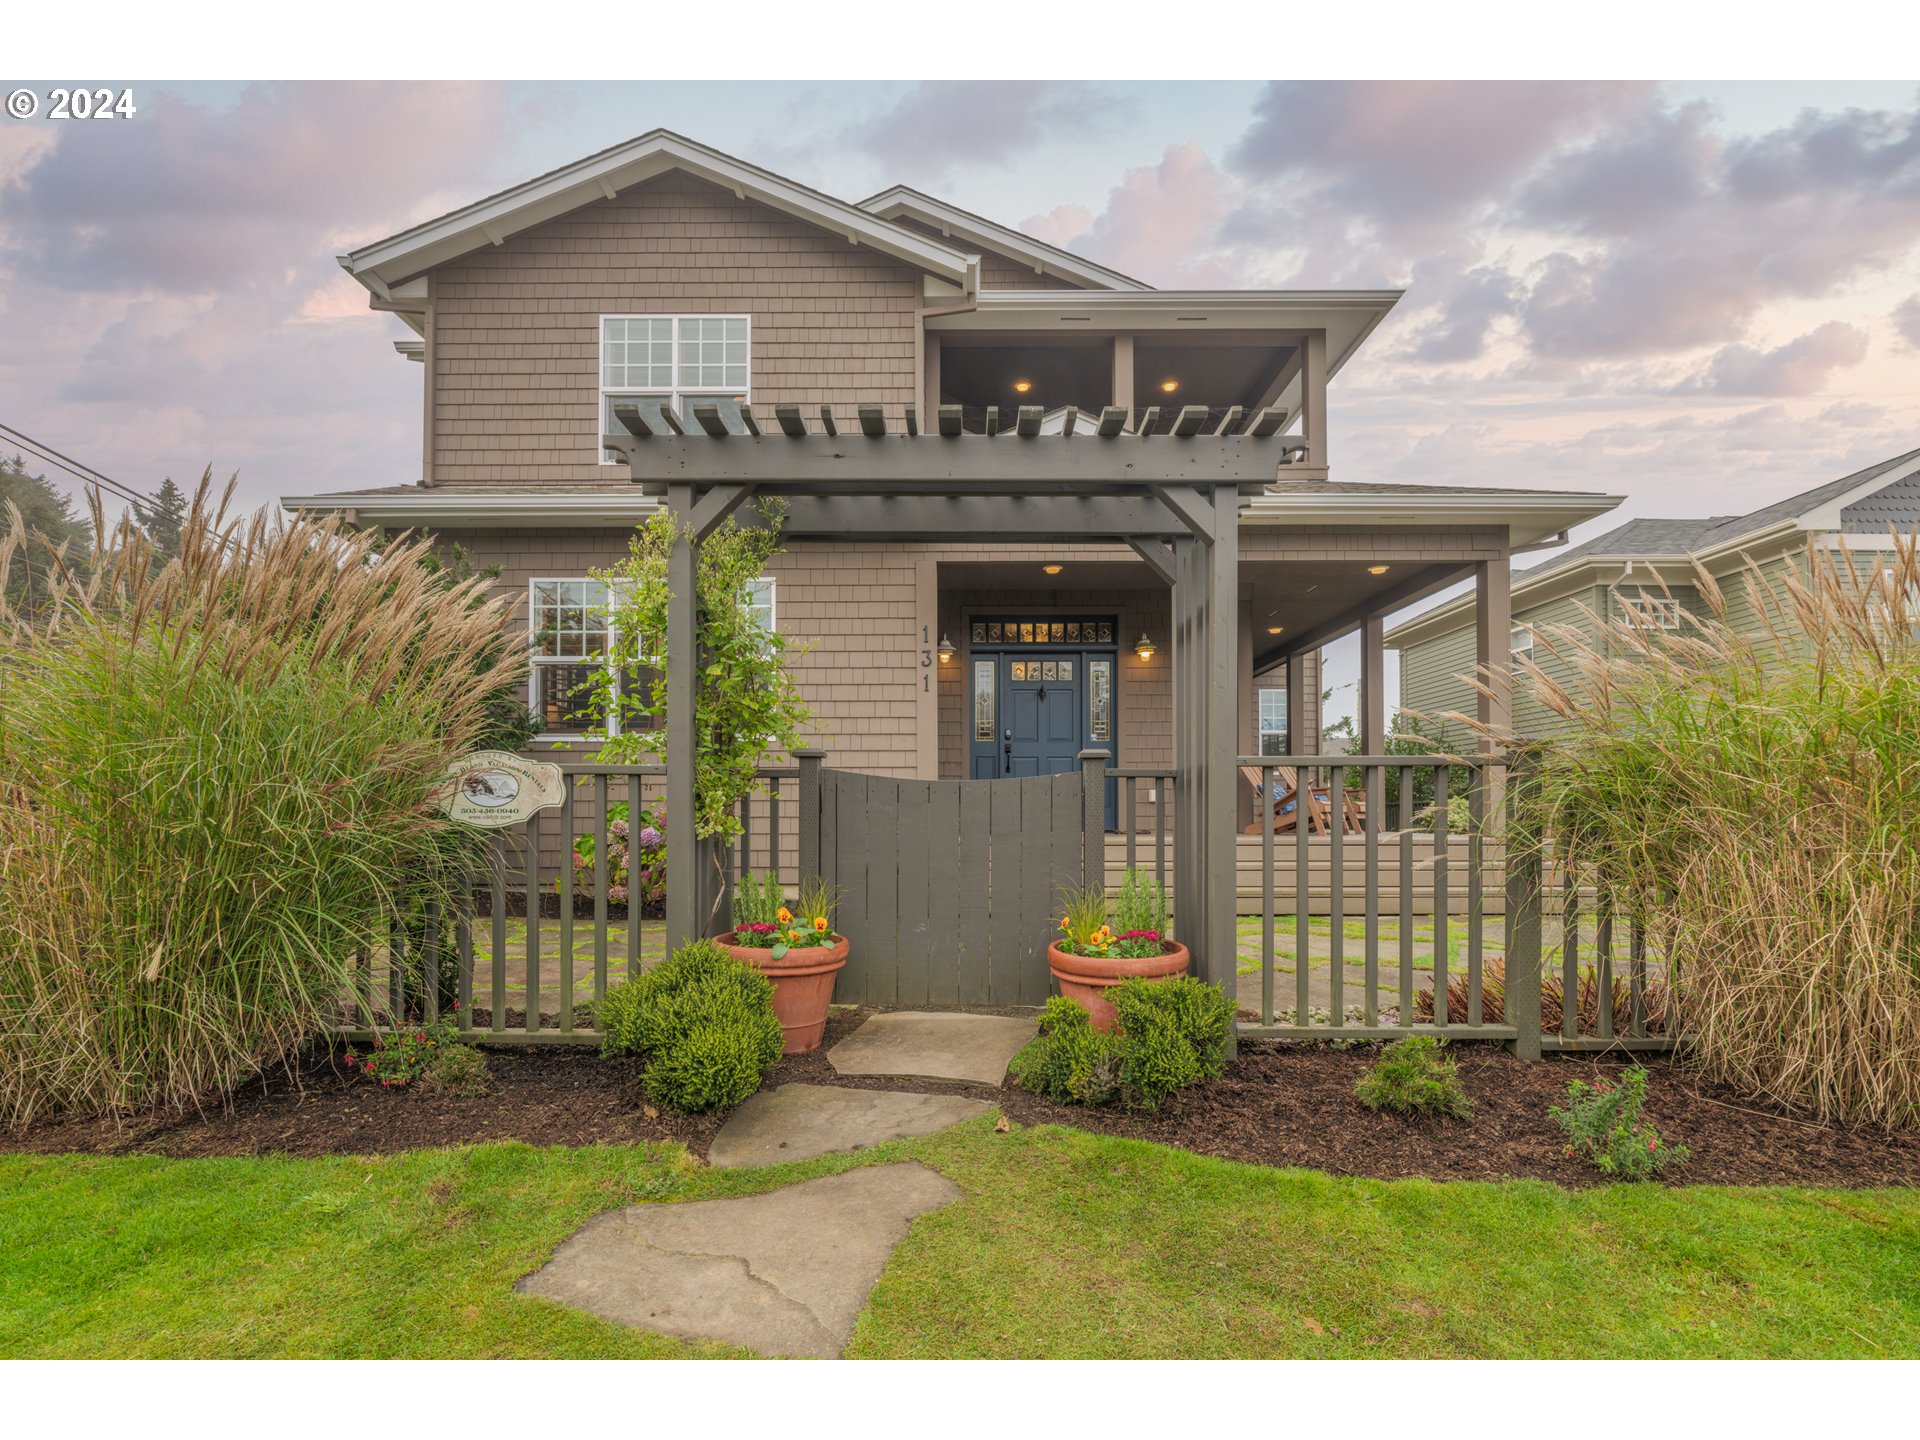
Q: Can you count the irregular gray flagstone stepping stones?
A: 3